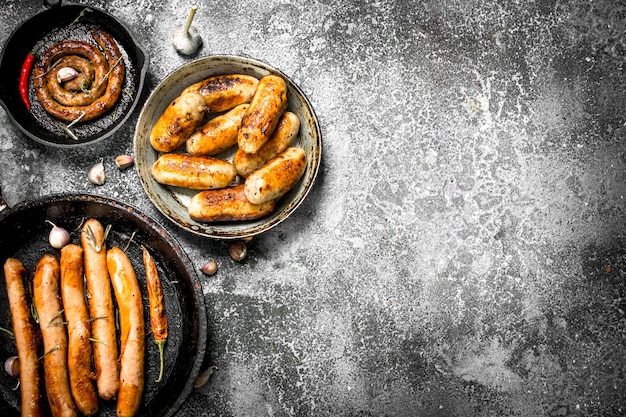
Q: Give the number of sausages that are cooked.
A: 14